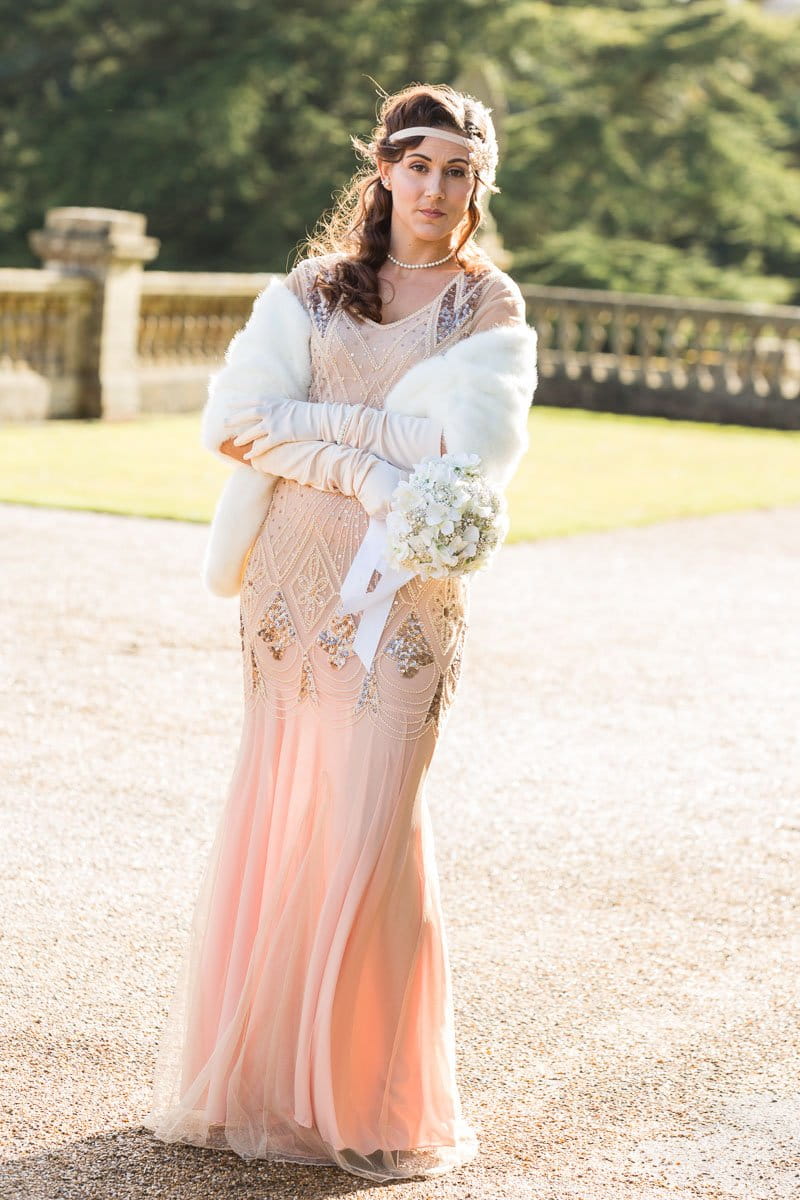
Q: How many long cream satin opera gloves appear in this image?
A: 2